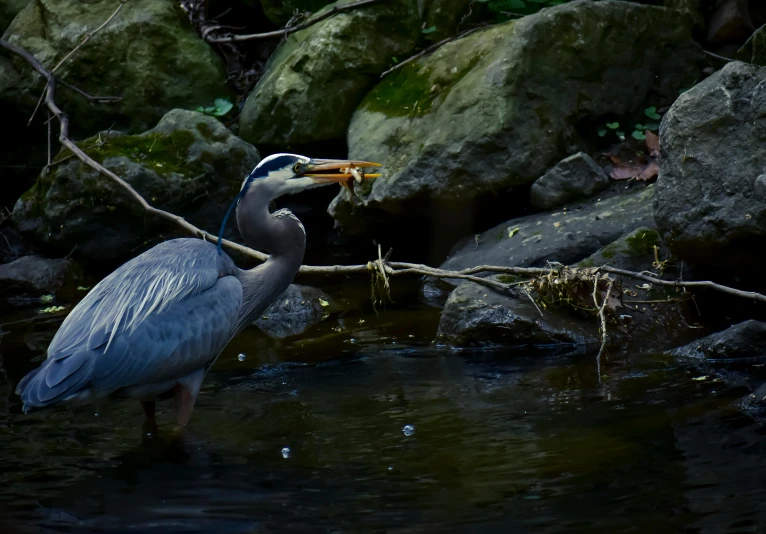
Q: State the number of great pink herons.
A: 0